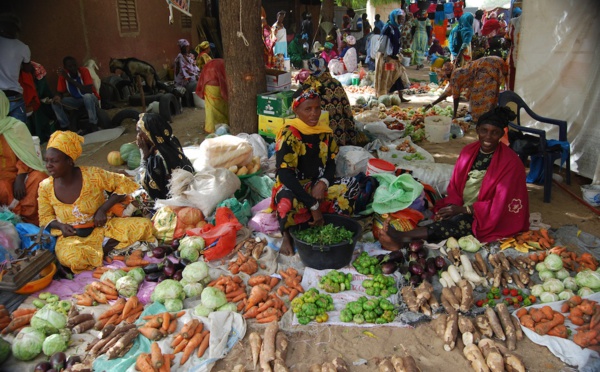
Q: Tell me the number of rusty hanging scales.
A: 0